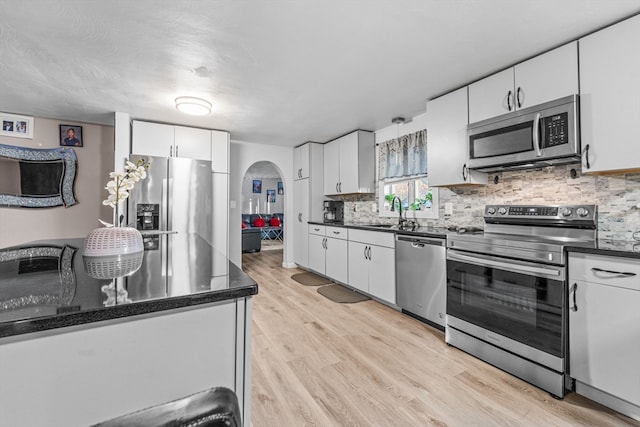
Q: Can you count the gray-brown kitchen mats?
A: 2